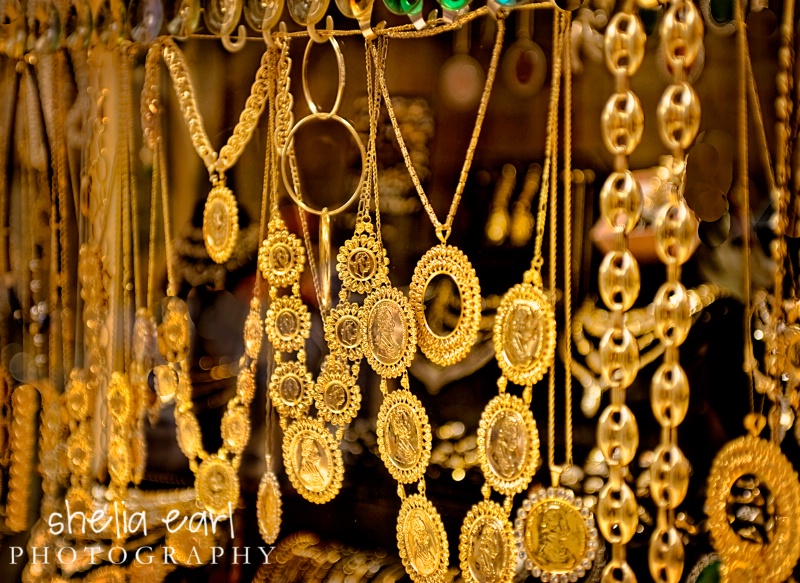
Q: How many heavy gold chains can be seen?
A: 2